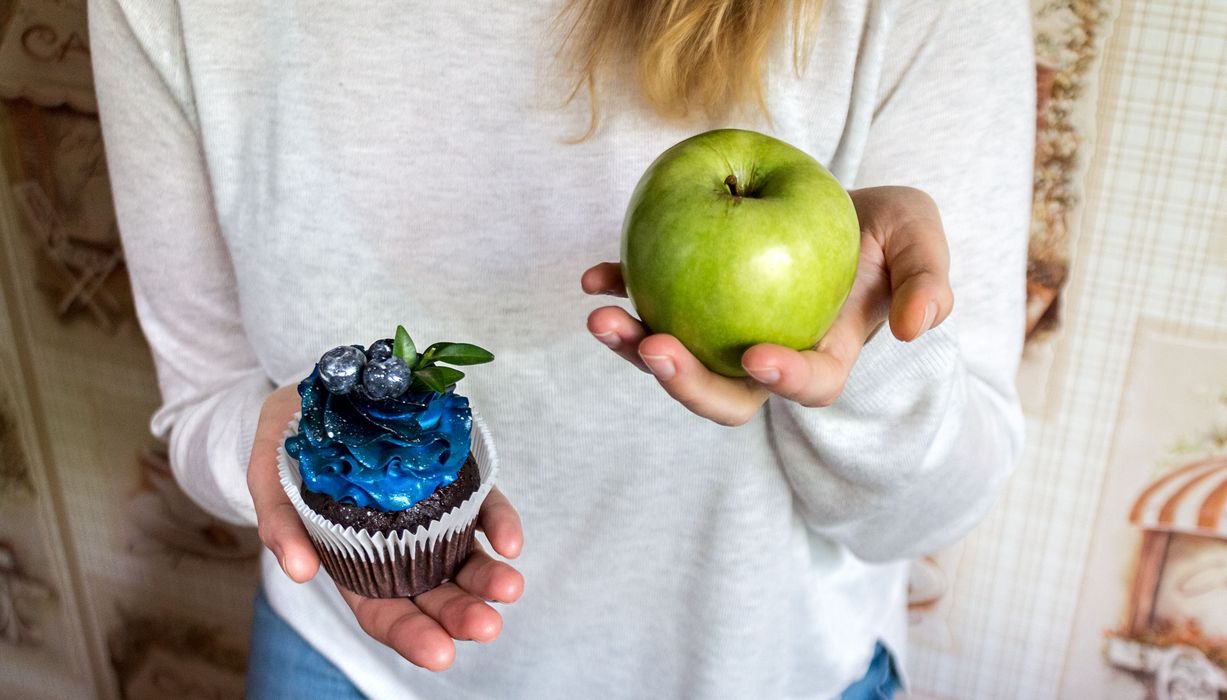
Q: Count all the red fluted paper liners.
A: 0